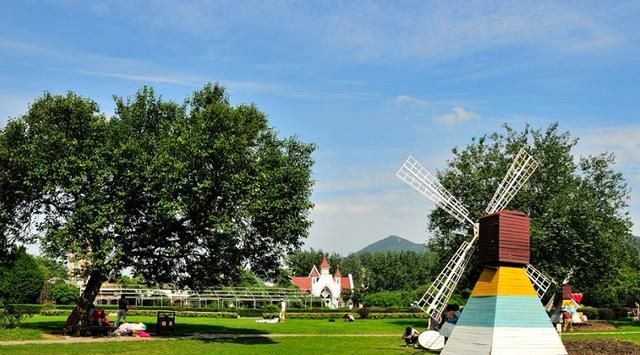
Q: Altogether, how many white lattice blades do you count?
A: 4